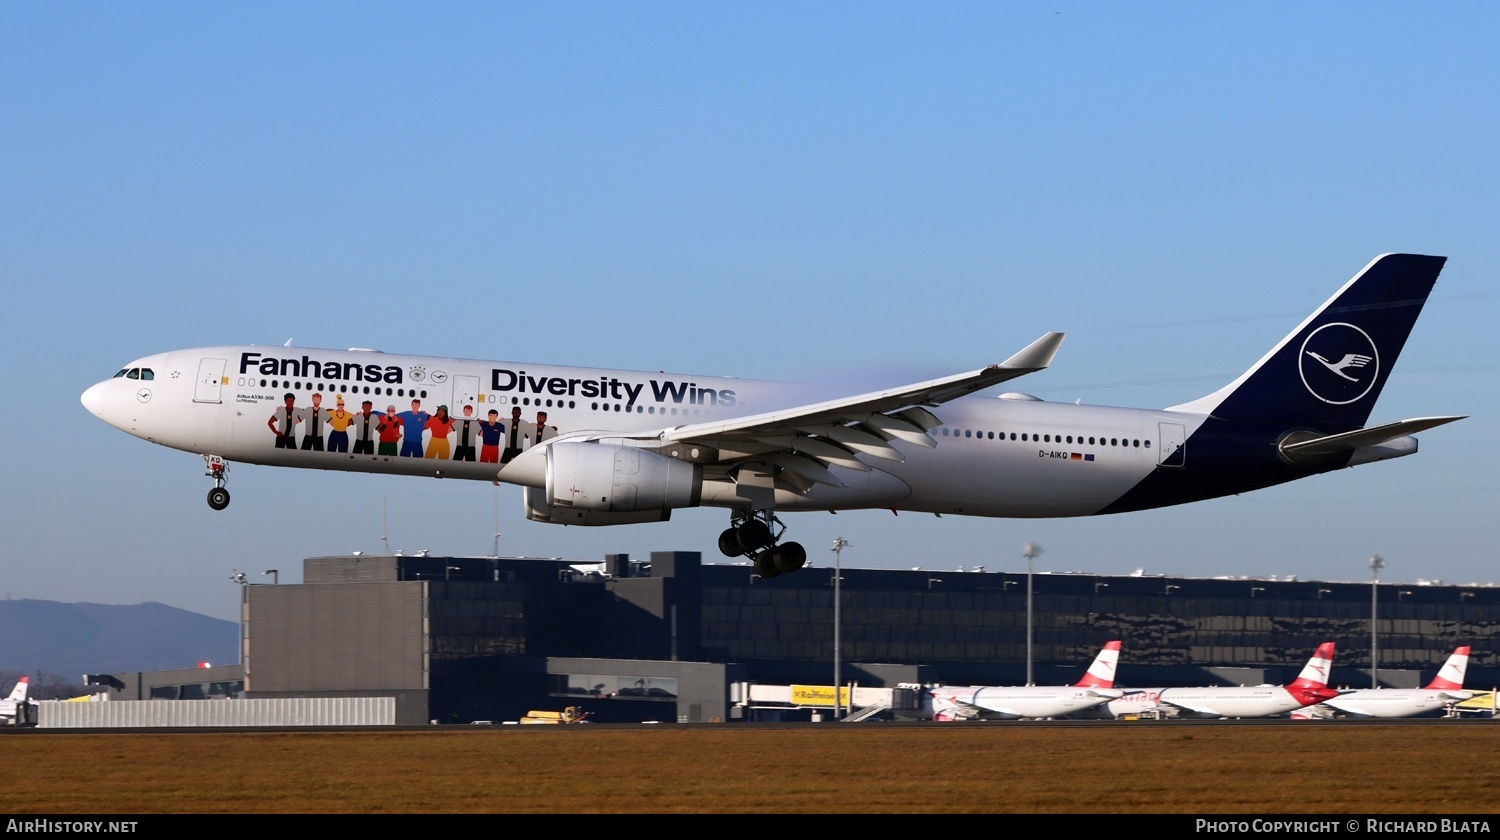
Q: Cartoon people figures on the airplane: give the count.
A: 11